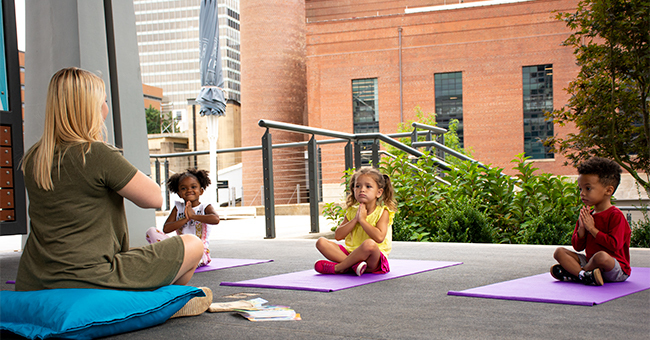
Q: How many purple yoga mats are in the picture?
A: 3